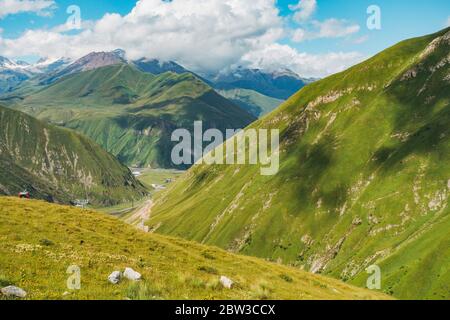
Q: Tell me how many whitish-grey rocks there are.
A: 4